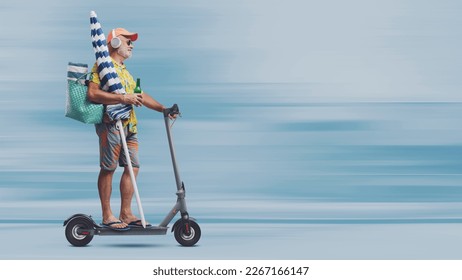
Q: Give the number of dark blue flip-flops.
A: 2